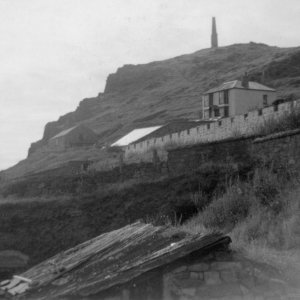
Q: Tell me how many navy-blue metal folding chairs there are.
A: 0